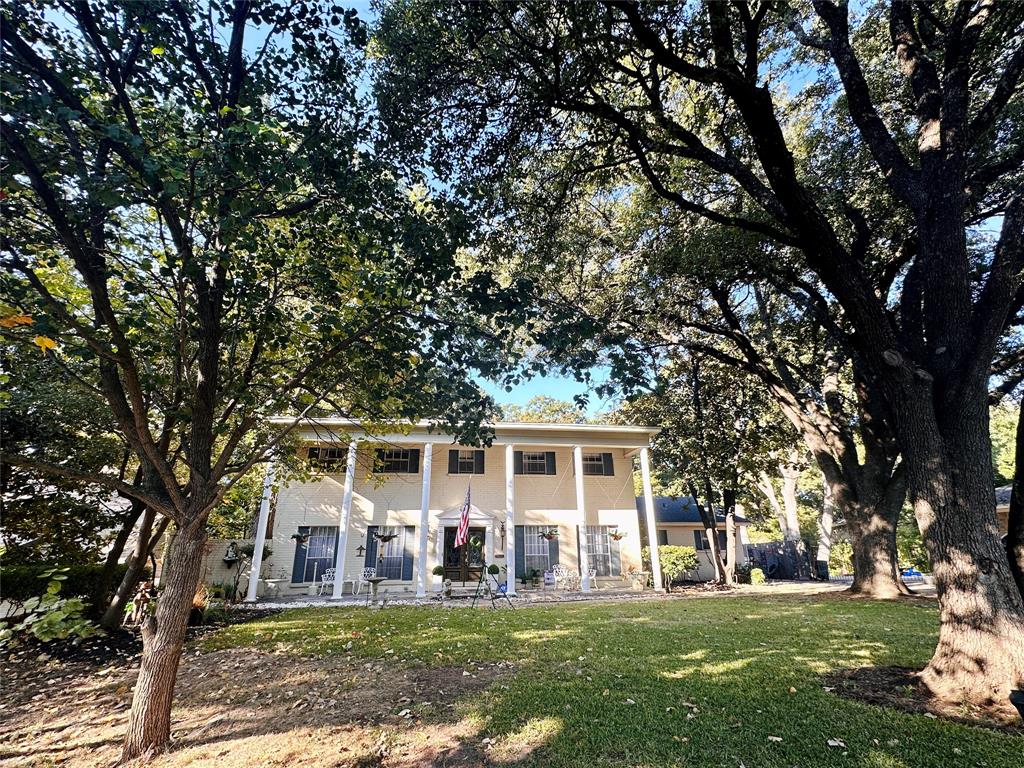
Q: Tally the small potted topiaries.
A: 2